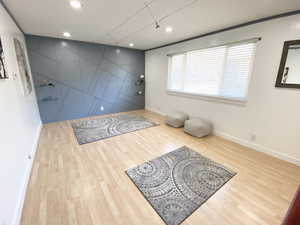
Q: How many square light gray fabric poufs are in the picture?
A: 2